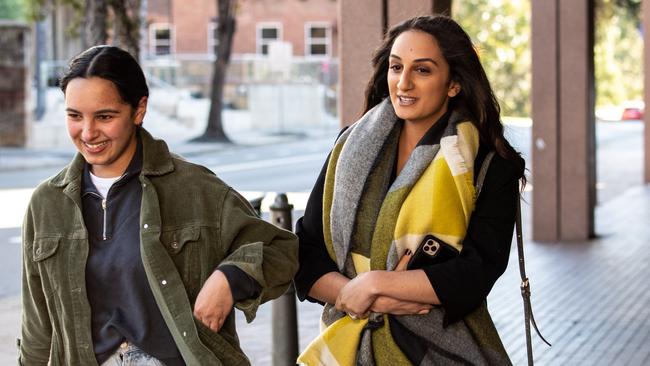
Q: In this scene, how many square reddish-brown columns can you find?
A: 3